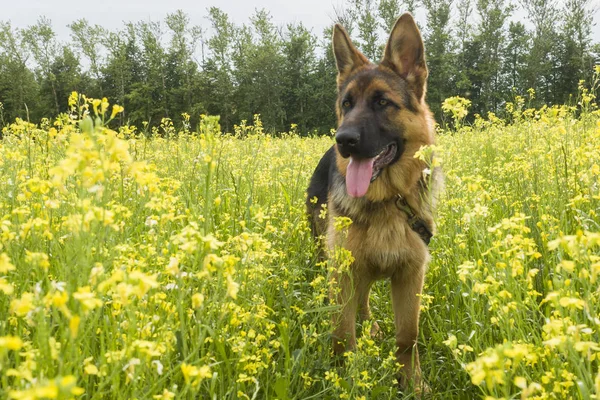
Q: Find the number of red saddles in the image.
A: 0